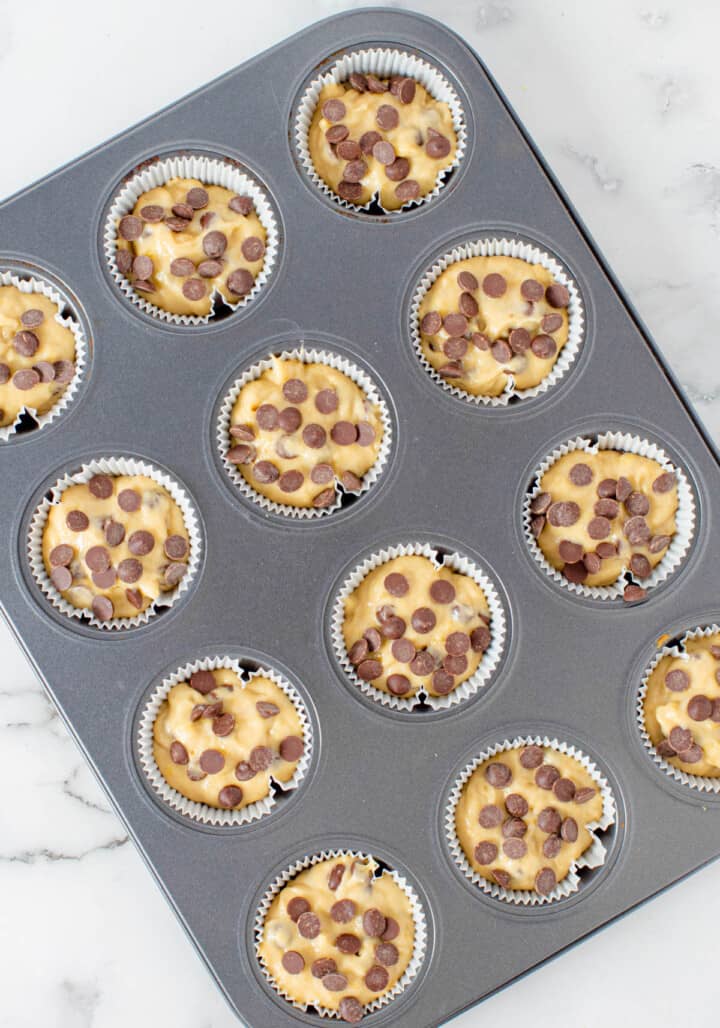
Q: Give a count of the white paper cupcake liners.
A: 12